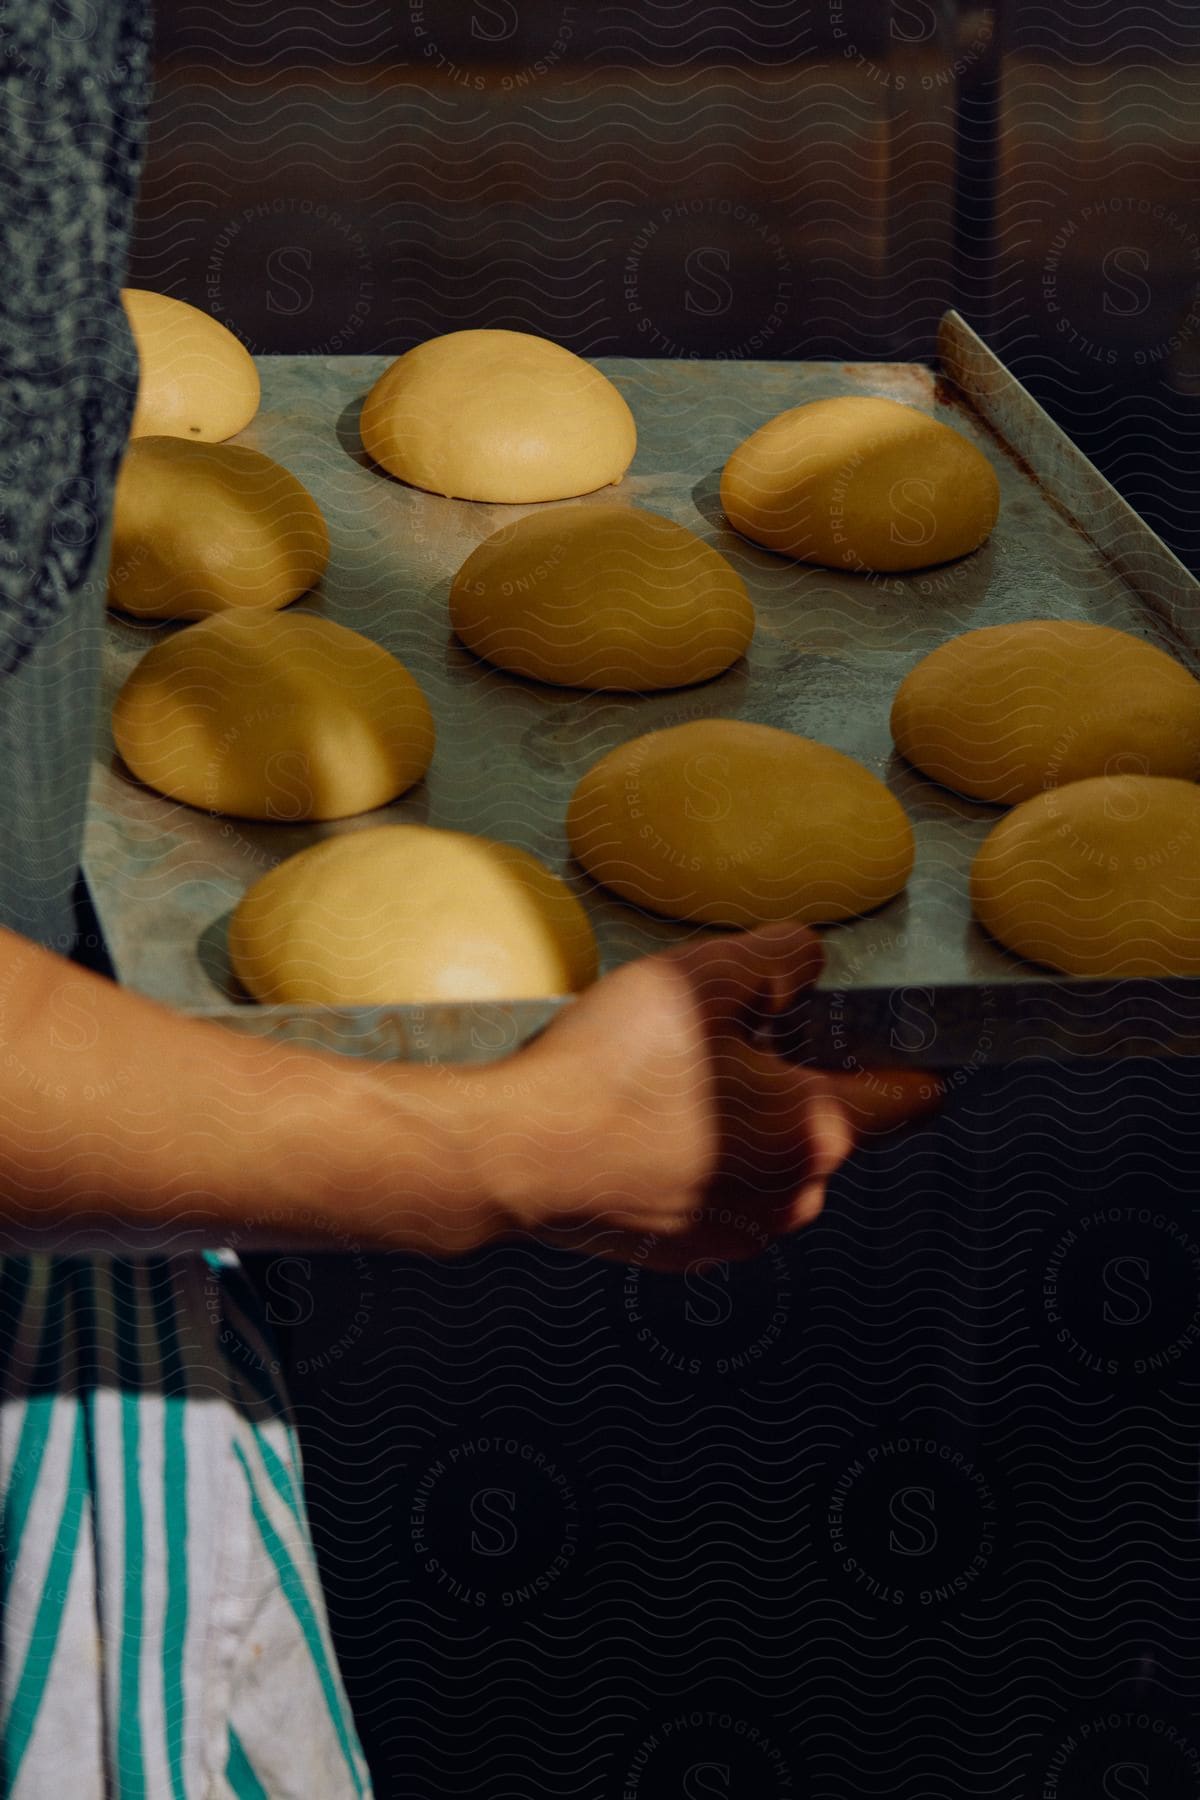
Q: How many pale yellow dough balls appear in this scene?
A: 10